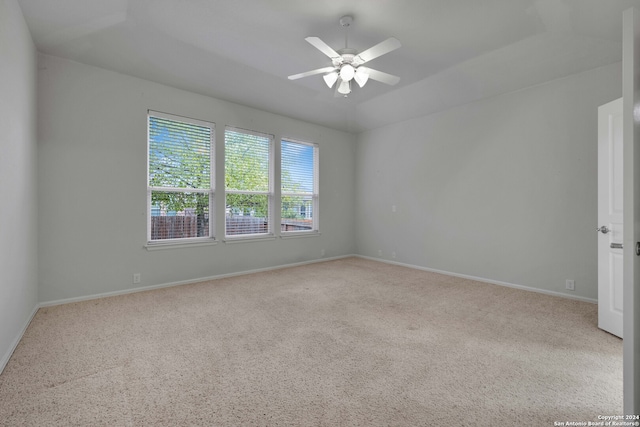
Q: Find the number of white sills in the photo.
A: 3